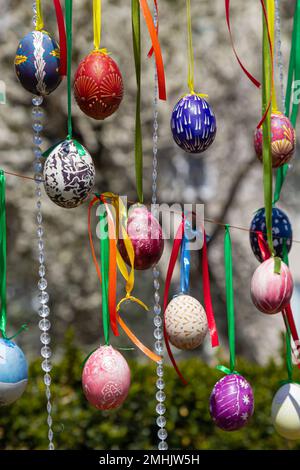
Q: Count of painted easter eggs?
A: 13